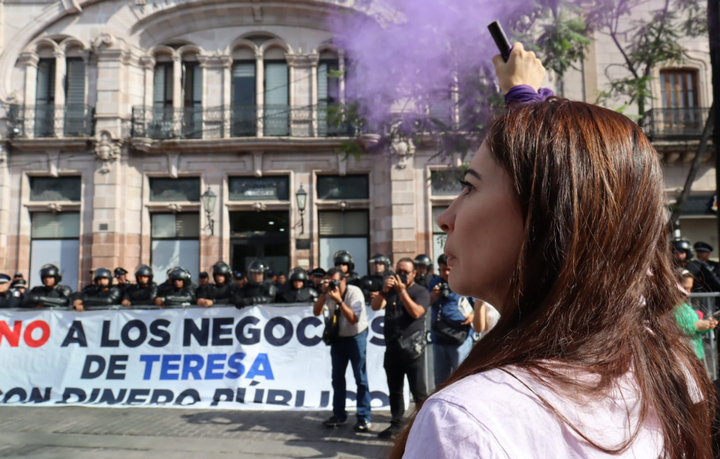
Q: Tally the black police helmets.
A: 11